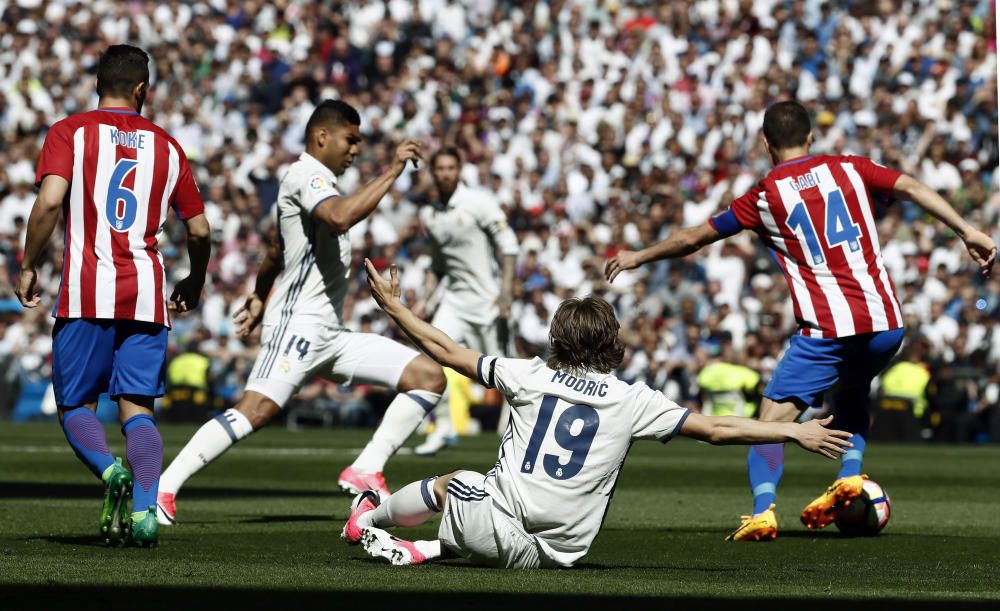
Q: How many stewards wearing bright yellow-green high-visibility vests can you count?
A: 3